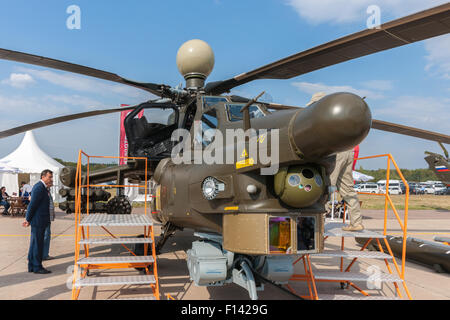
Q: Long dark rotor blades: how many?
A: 4